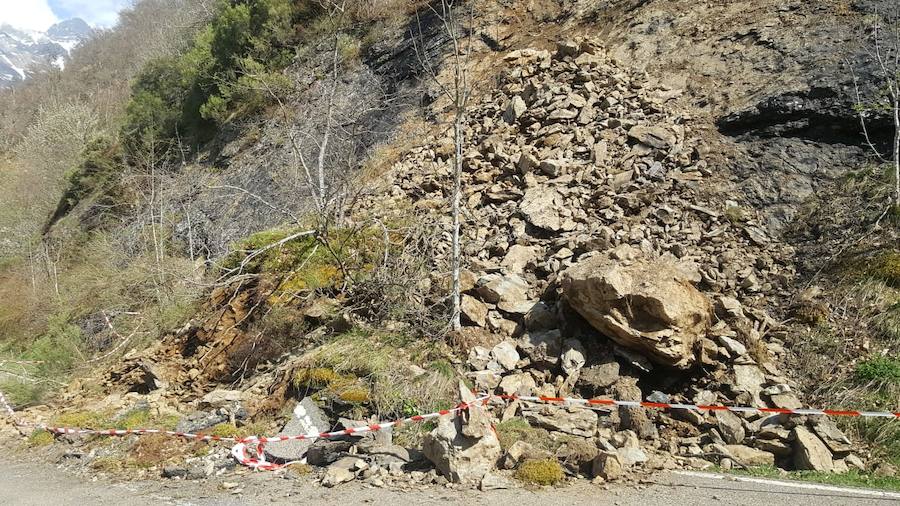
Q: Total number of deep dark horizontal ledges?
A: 1